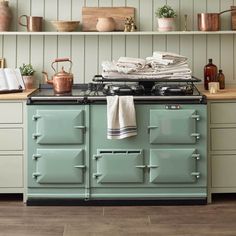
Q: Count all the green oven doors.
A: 5